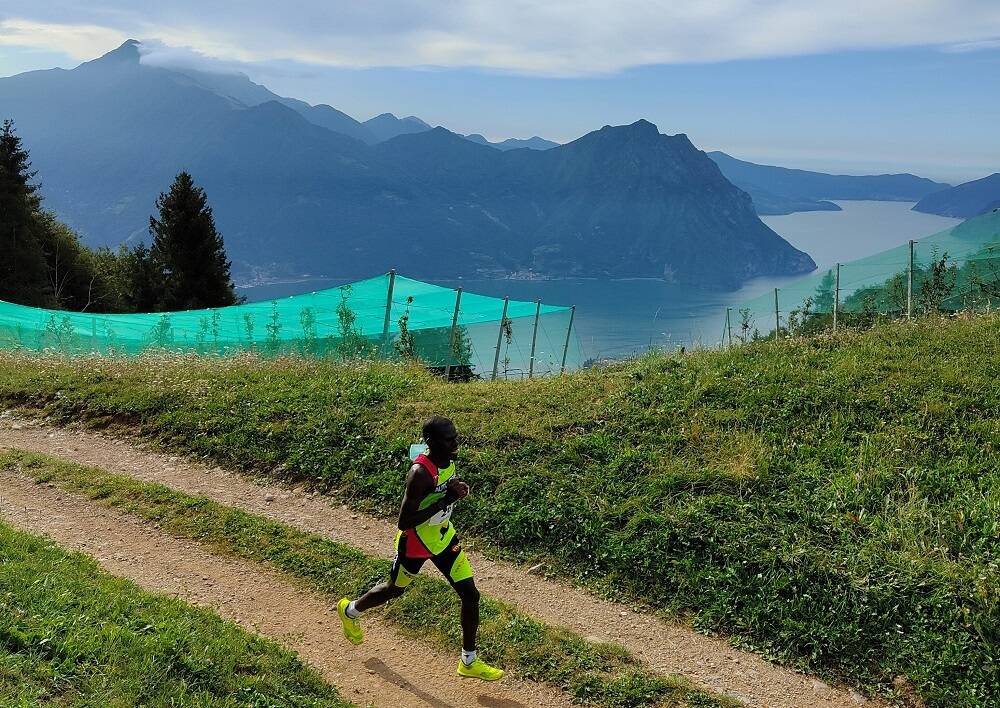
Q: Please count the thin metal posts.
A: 9